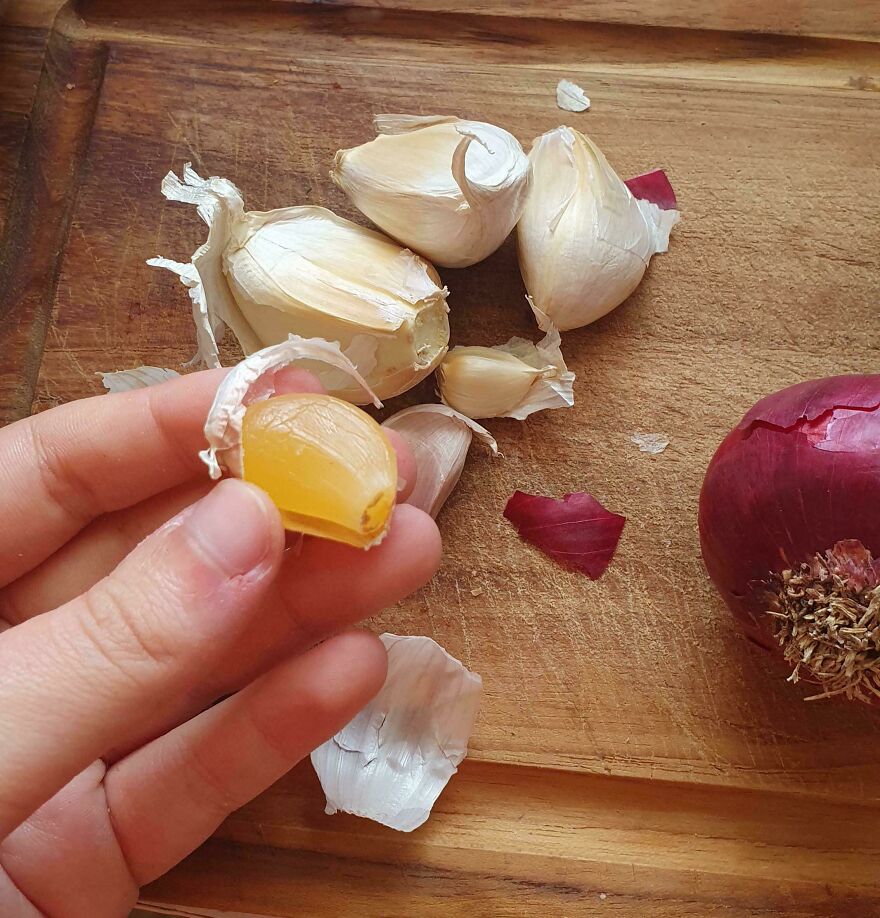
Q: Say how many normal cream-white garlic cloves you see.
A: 5